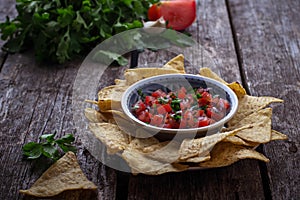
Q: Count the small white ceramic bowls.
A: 1